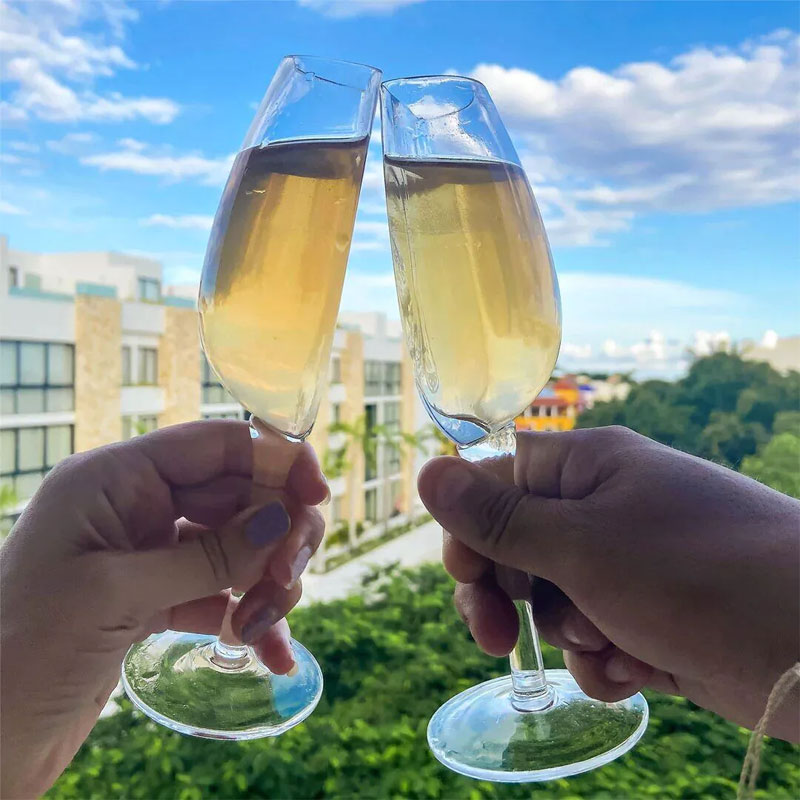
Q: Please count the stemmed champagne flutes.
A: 2